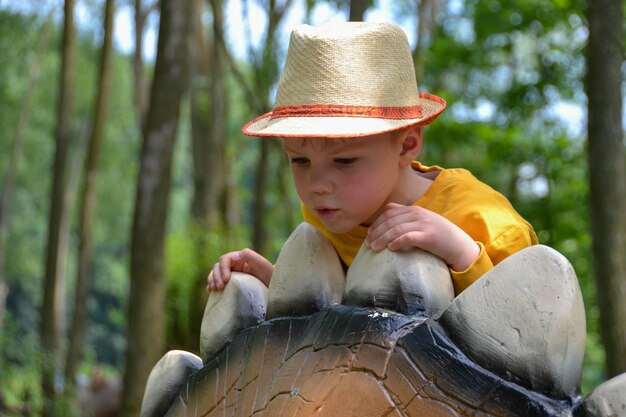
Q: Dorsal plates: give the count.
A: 6